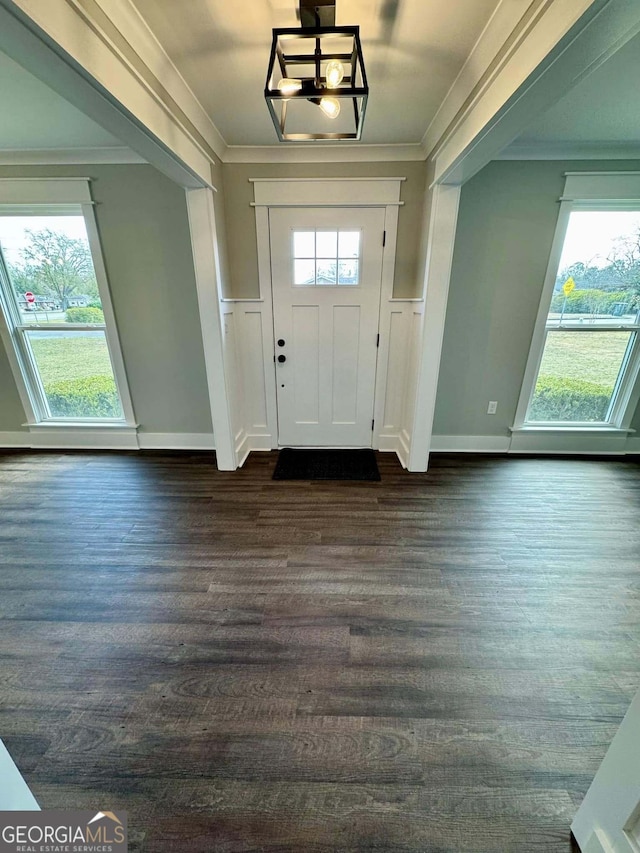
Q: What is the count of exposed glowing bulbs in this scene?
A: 3